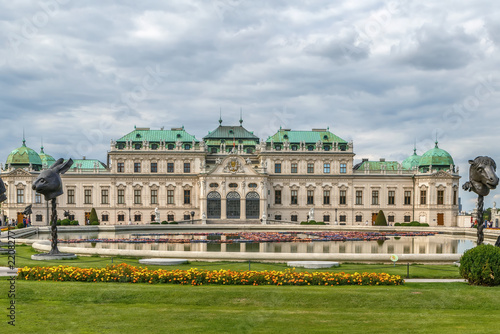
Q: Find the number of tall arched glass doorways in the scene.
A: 3